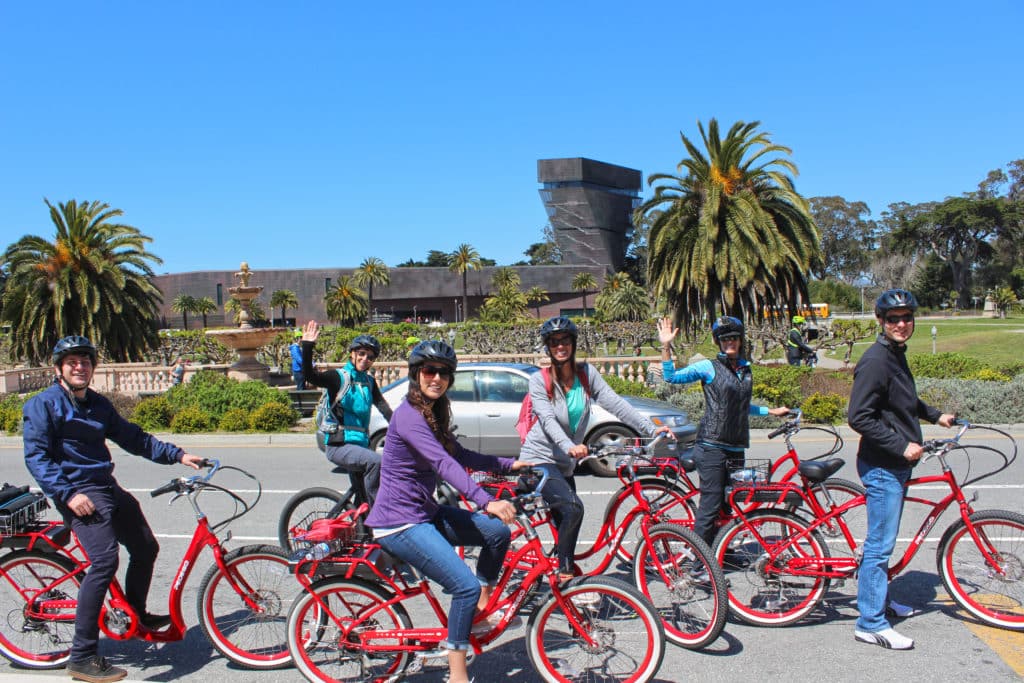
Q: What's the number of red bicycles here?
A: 5